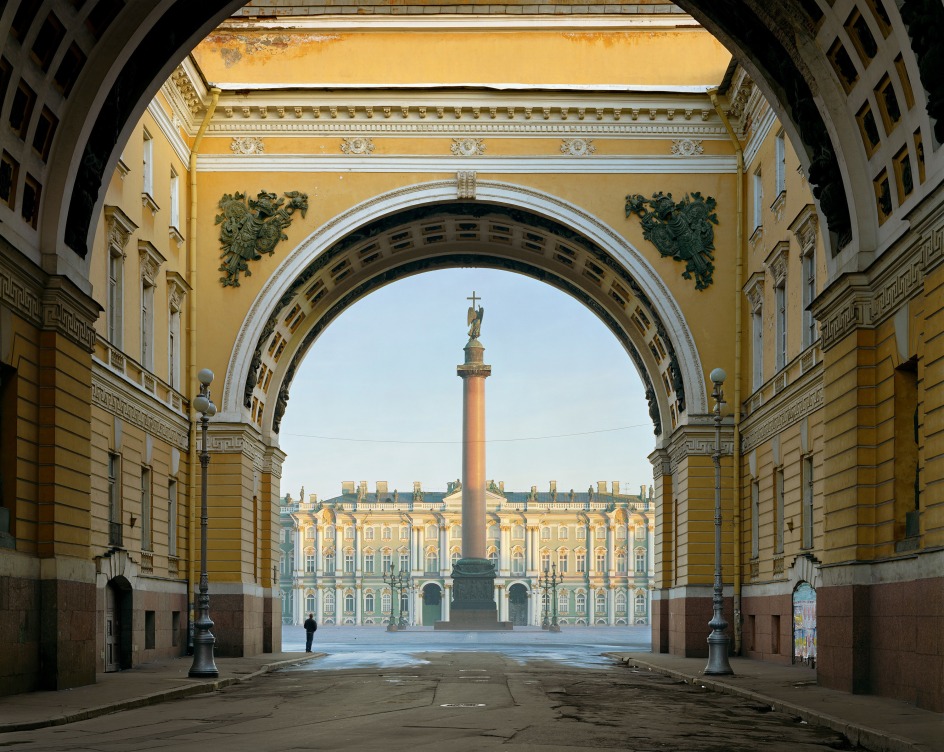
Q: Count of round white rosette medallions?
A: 5